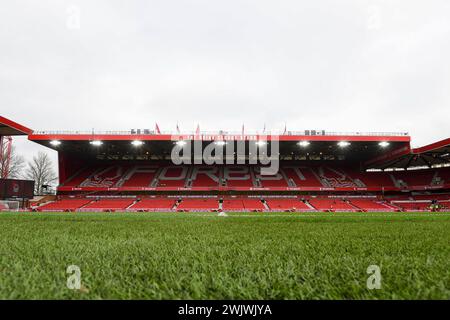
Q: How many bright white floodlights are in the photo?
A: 9